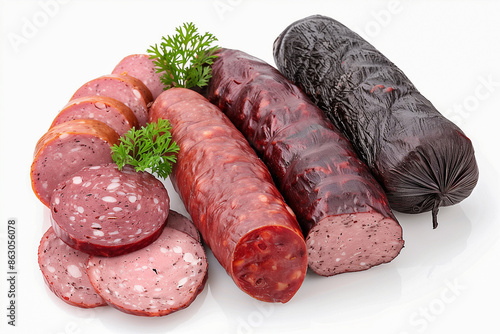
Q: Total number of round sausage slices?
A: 8